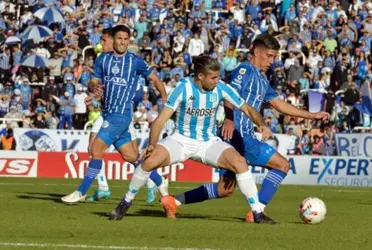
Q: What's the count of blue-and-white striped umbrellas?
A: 3